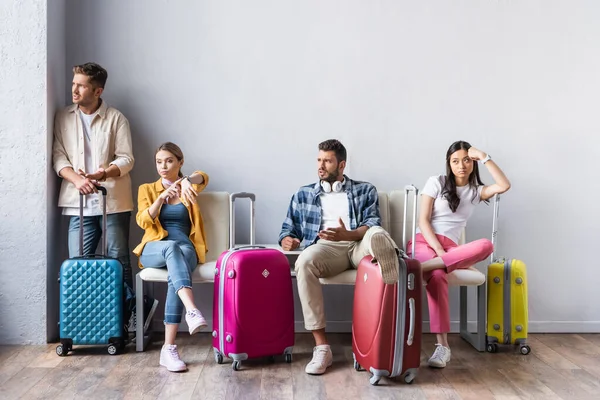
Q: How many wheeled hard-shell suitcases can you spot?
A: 4